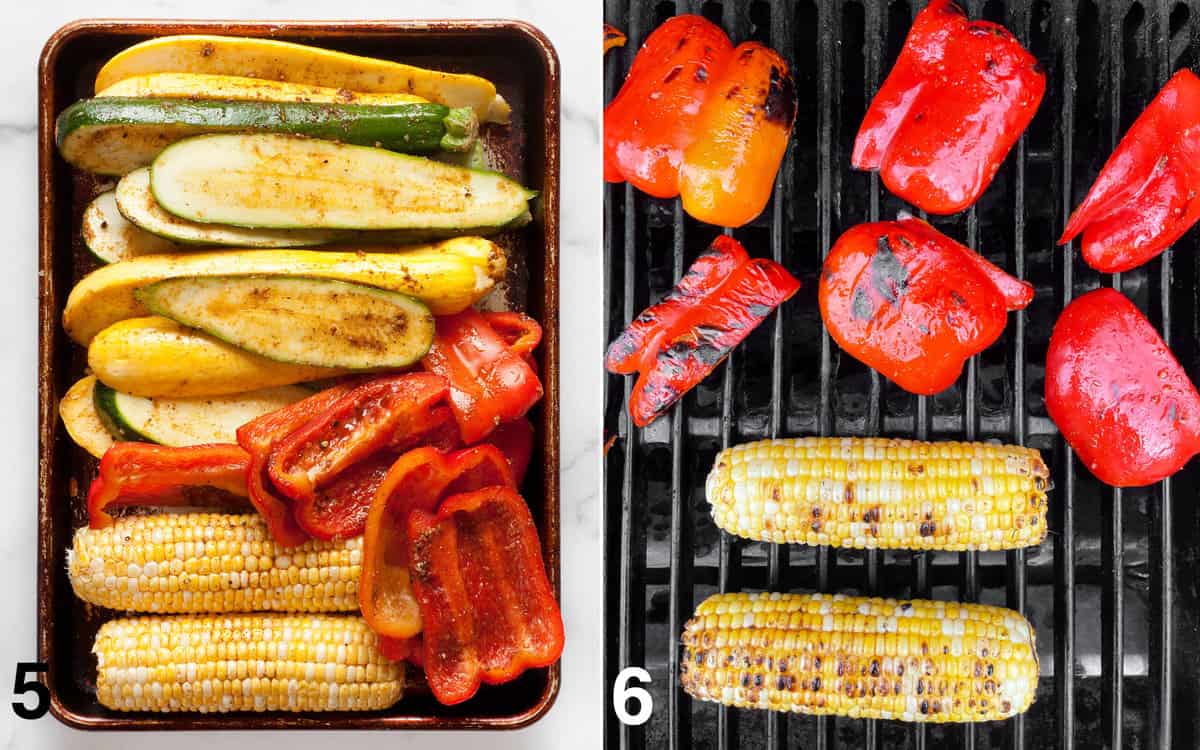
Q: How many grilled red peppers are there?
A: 6